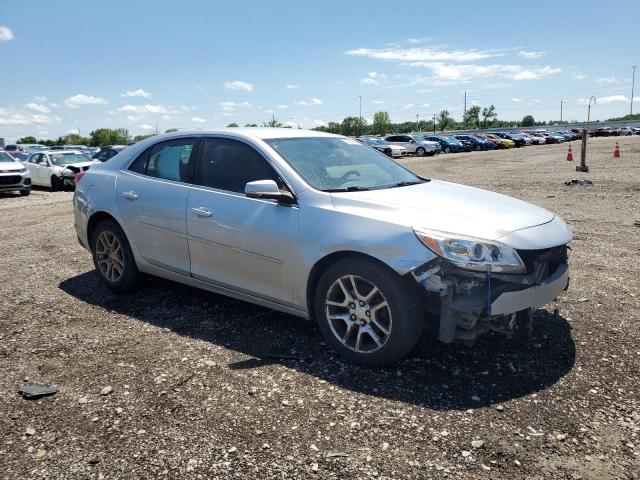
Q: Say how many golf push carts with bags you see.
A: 0